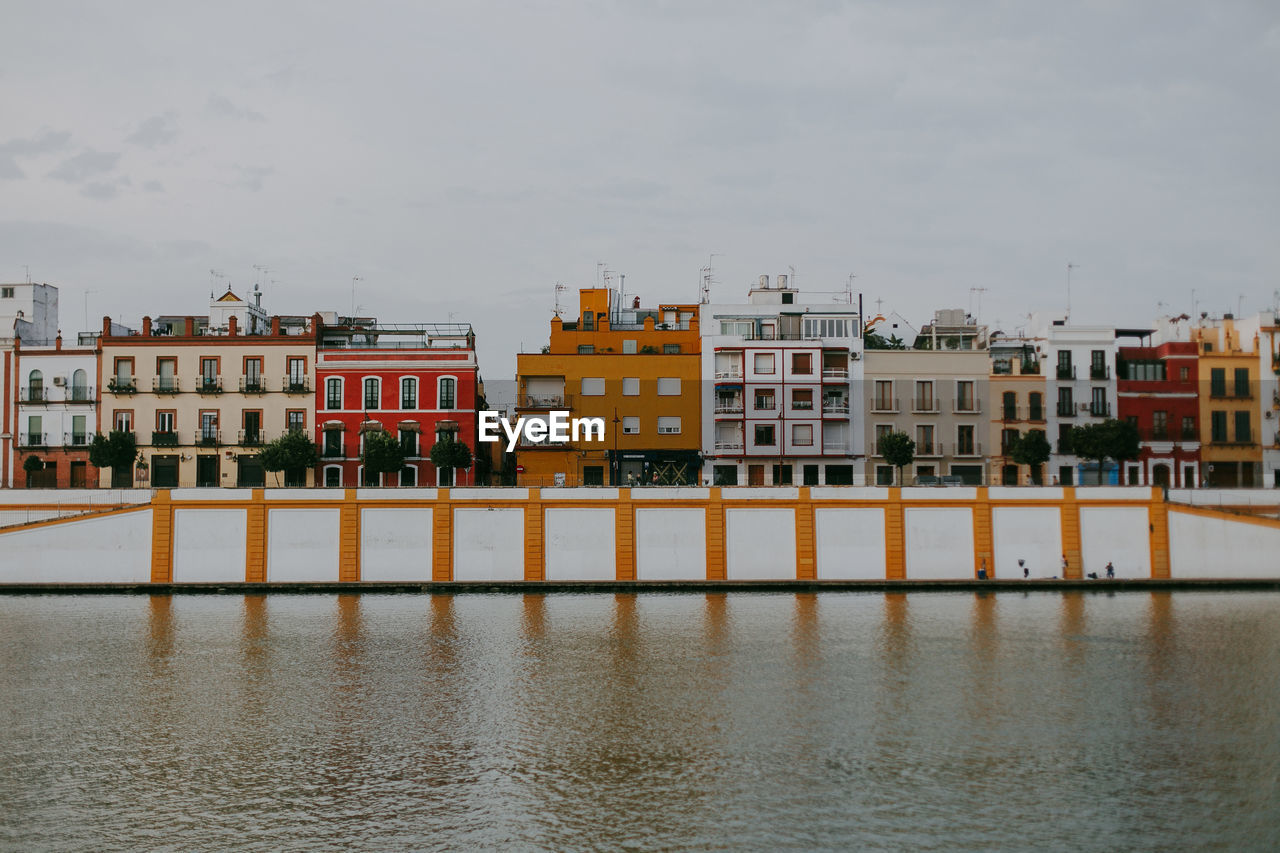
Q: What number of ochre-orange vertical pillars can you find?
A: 12